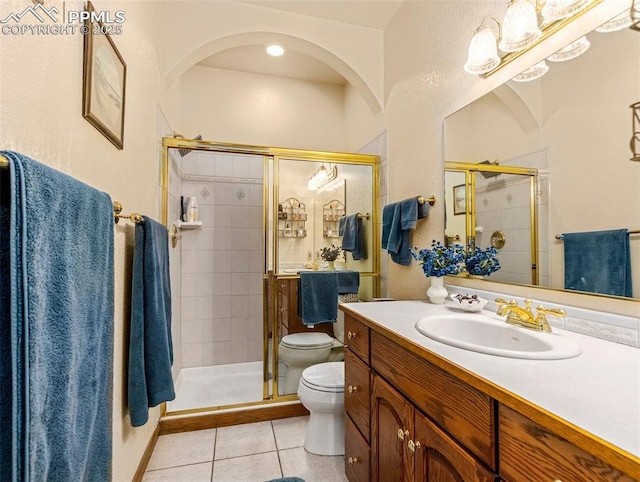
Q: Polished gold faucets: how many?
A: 1